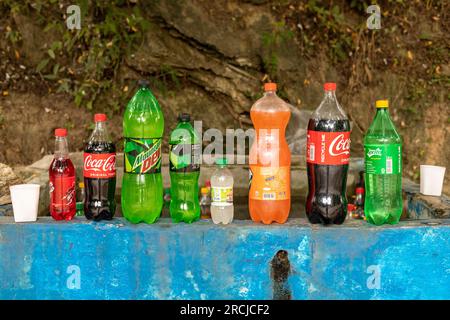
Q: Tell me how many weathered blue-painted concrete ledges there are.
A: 1